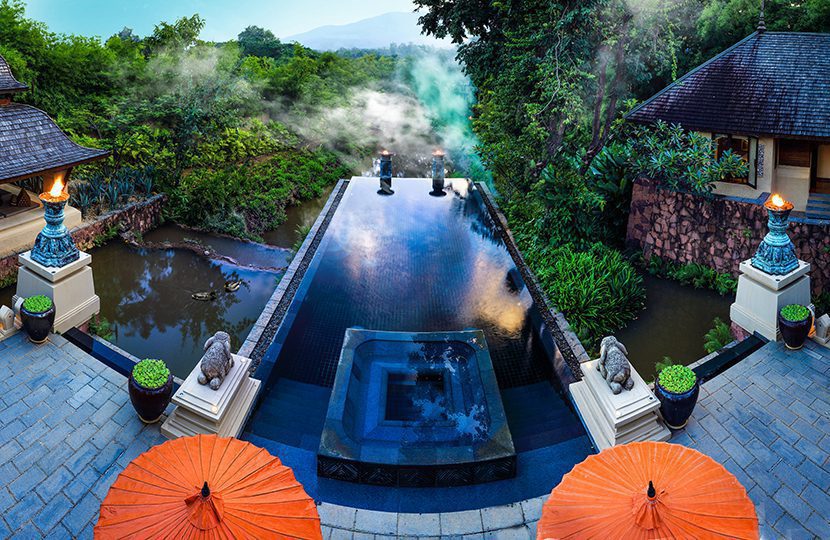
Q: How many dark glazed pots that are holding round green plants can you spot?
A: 4